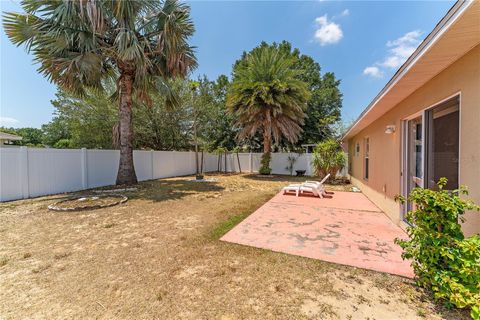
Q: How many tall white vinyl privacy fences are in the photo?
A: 1